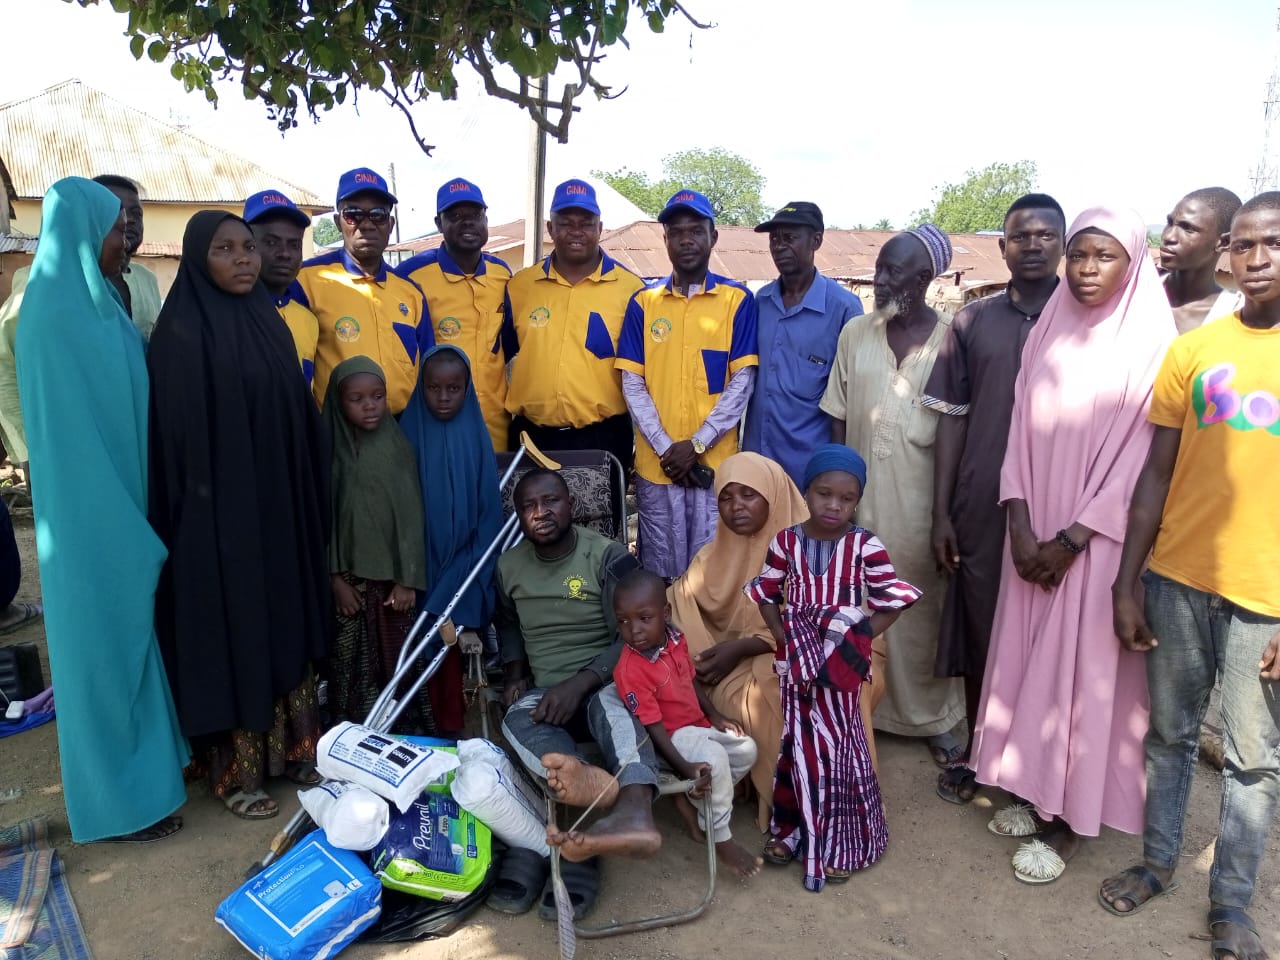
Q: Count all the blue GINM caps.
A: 5